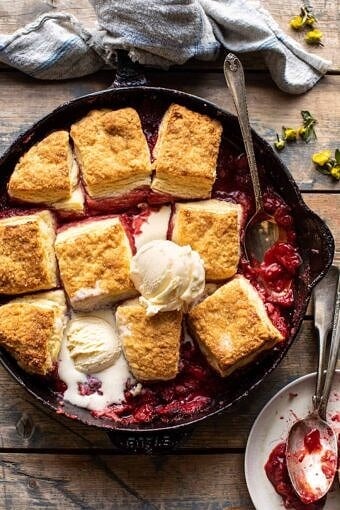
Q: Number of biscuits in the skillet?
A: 9